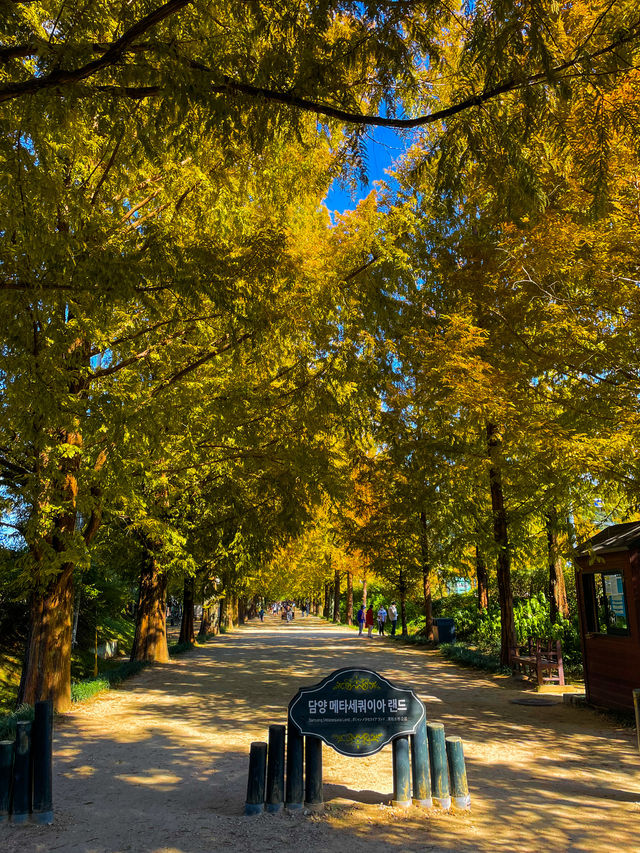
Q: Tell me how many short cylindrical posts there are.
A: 11